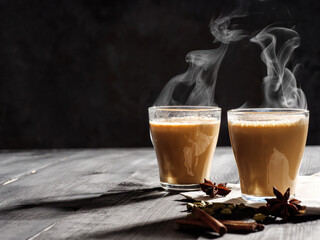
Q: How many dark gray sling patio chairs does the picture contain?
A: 0